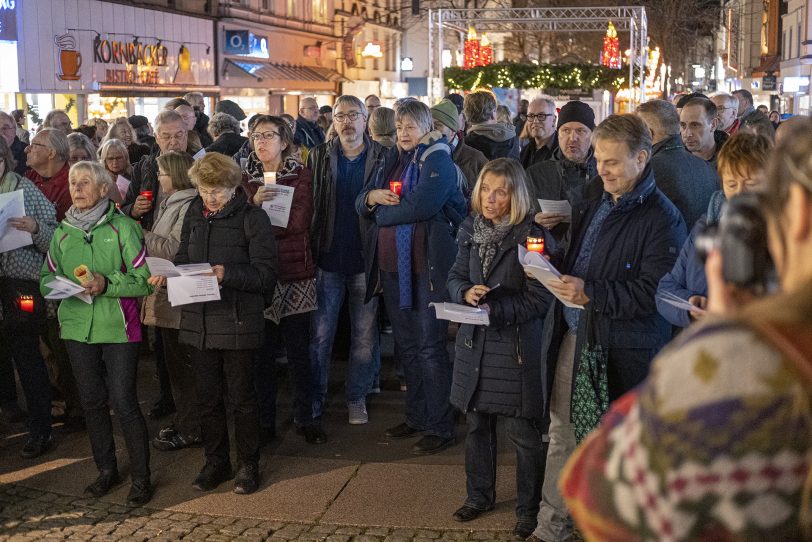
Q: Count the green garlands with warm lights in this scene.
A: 1